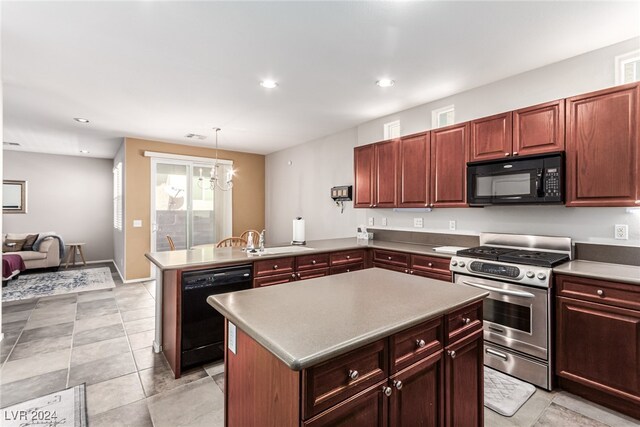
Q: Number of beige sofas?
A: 1